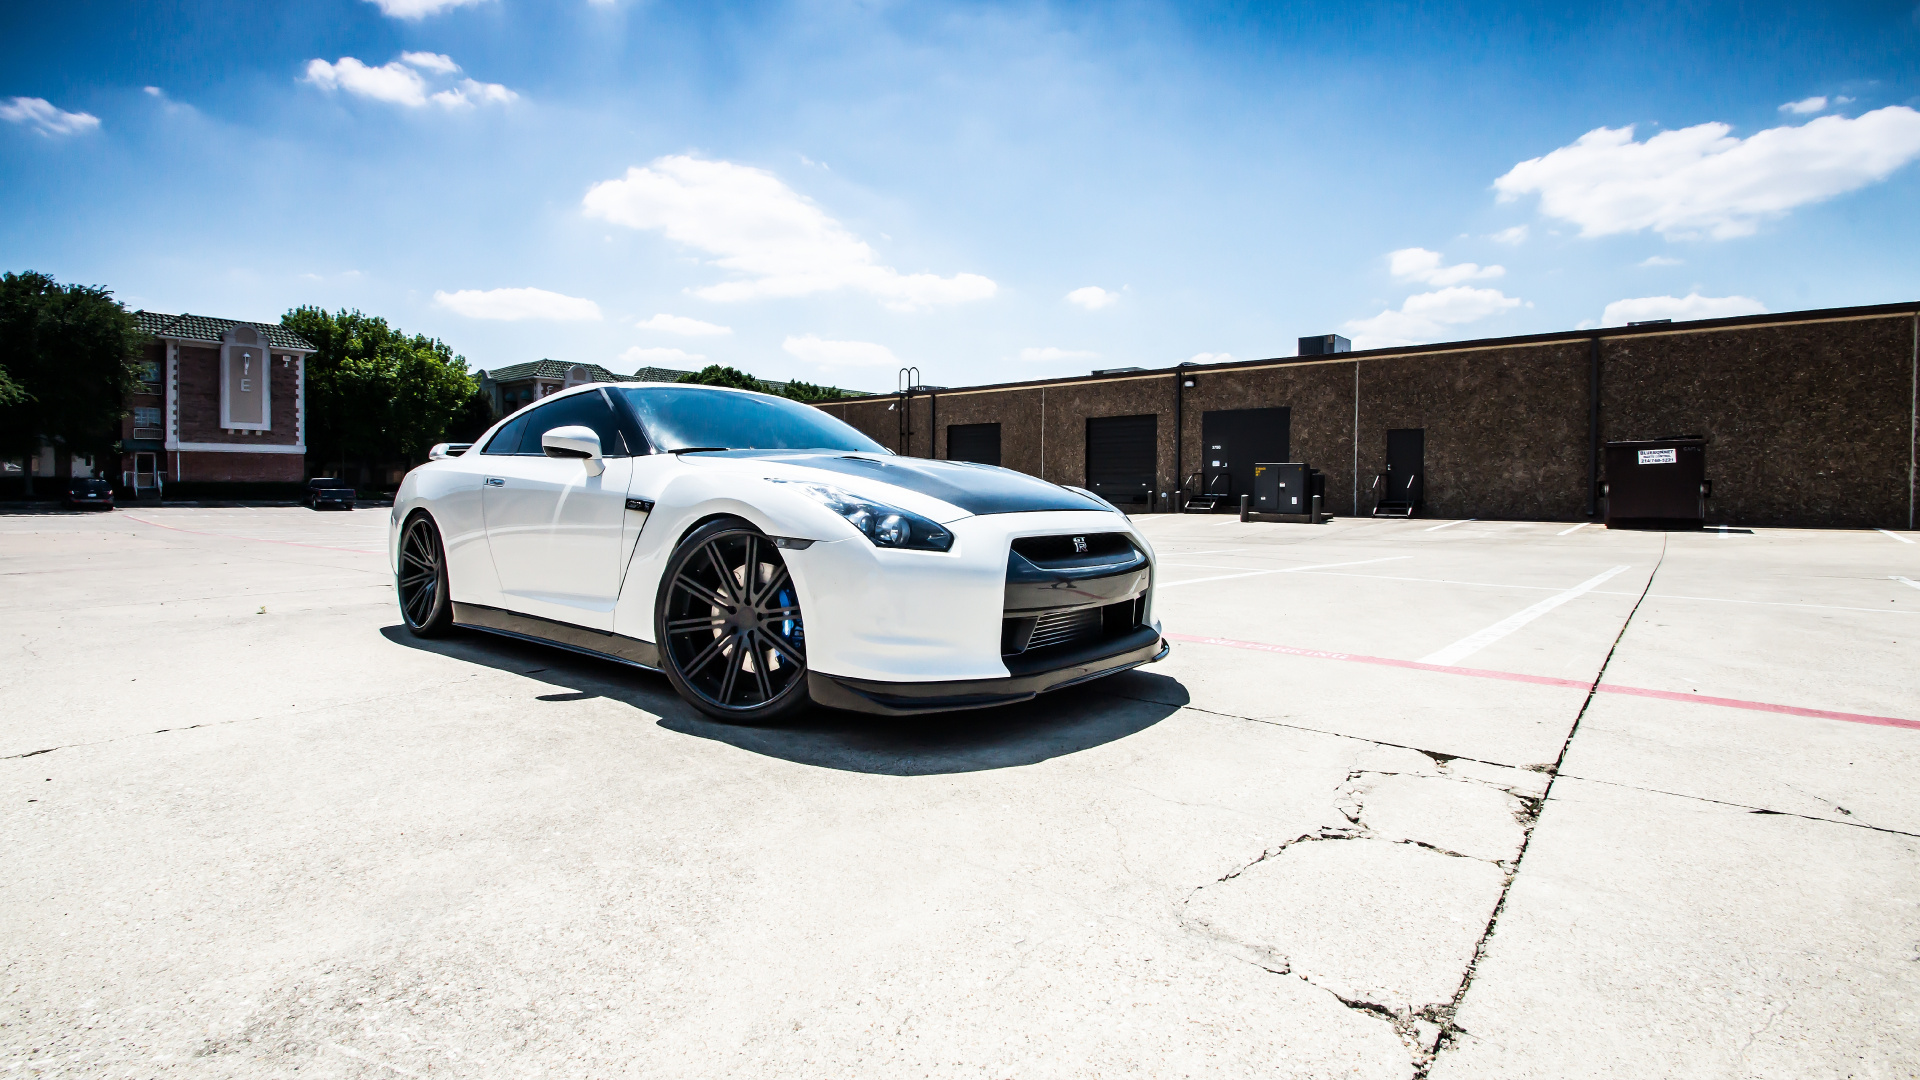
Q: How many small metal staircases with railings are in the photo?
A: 2